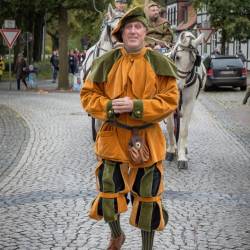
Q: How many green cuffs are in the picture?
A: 2